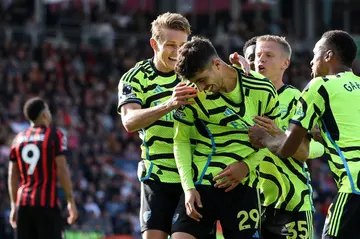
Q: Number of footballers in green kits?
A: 5